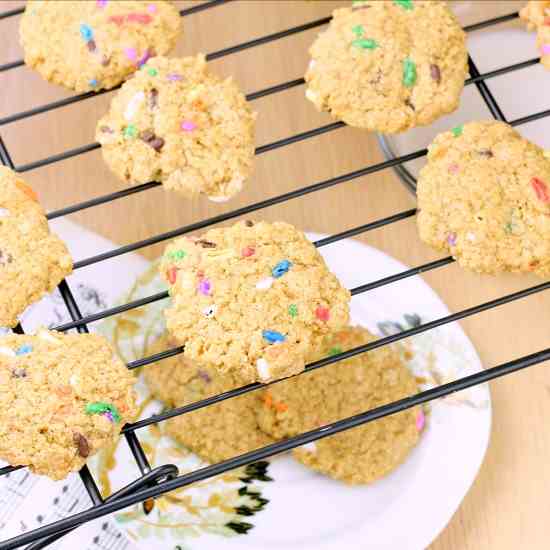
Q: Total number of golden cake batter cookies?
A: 10